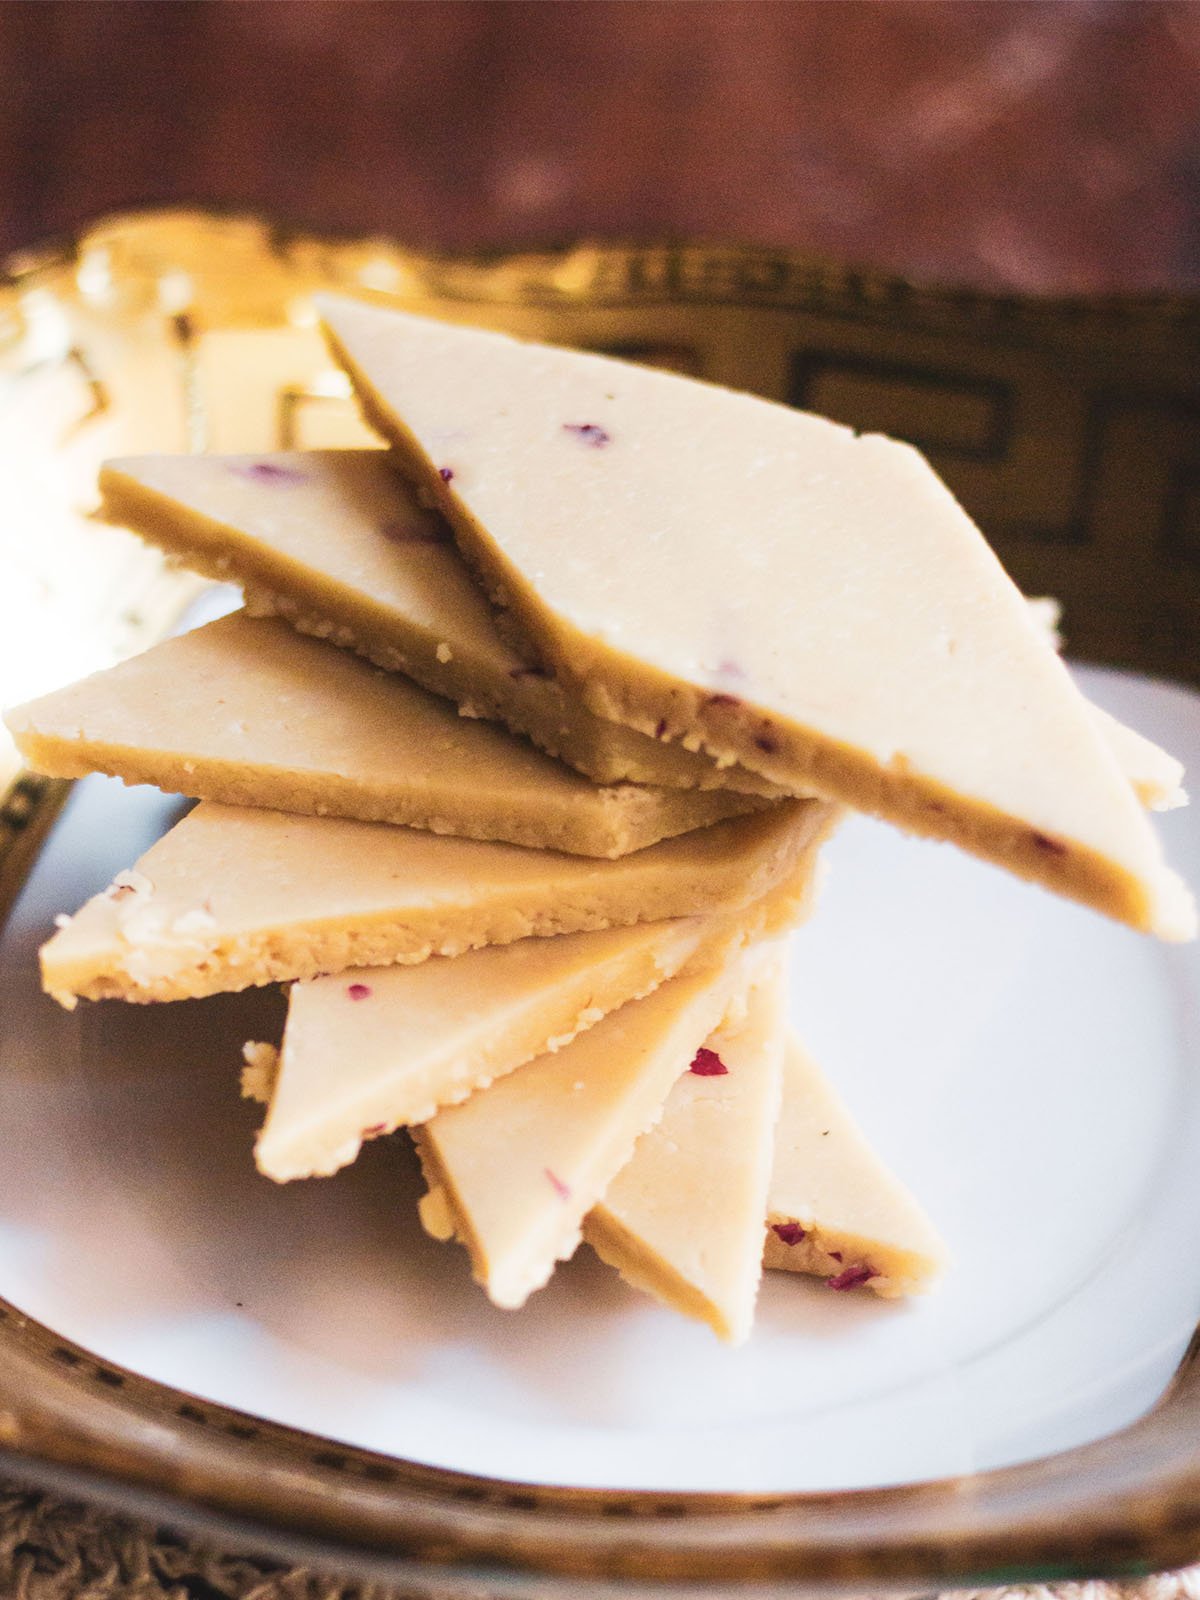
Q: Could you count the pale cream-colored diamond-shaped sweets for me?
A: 8